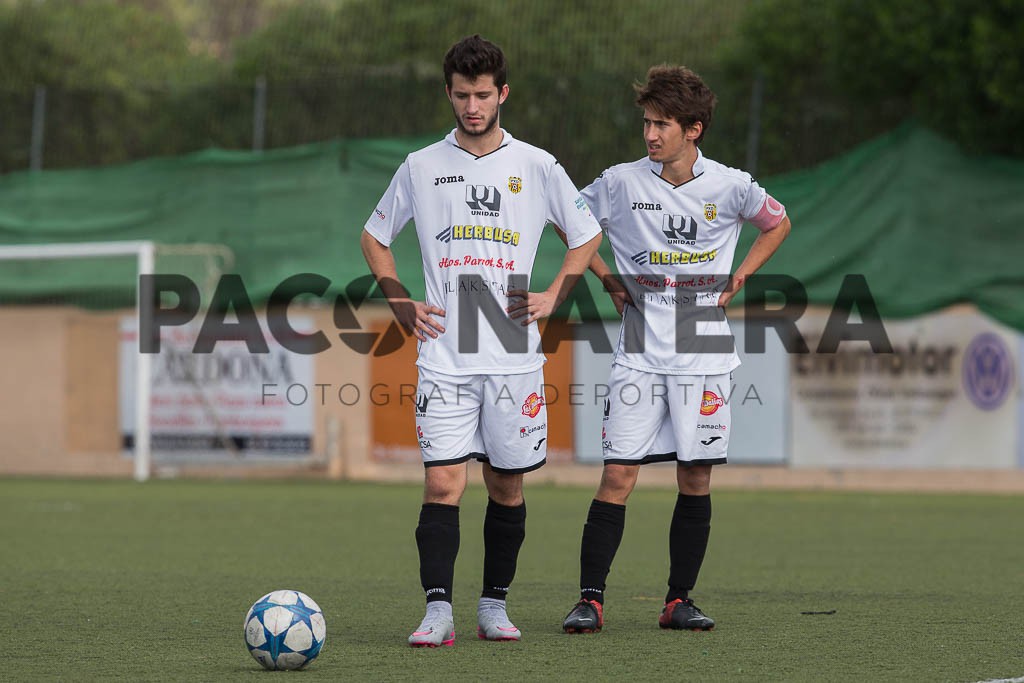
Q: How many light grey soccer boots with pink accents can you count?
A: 2